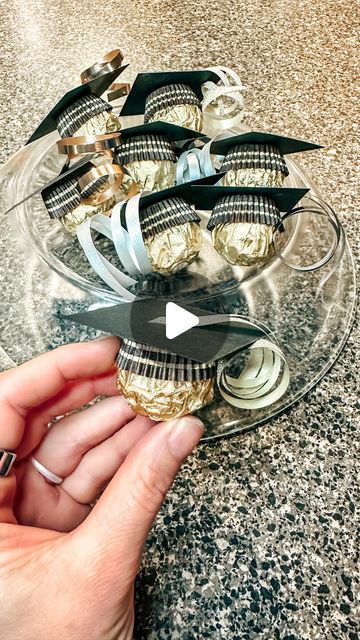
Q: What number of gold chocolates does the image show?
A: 8